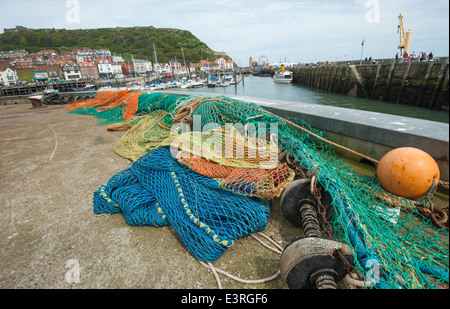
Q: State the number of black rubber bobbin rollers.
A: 2